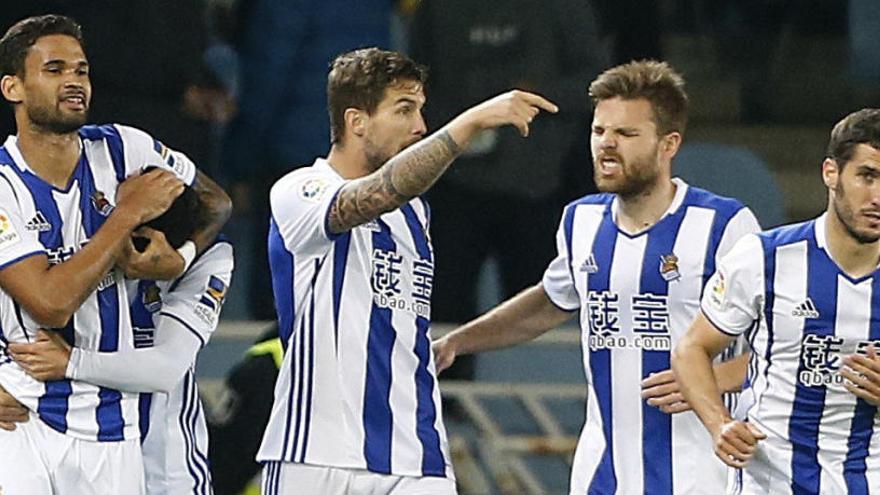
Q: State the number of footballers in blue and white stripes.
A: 5